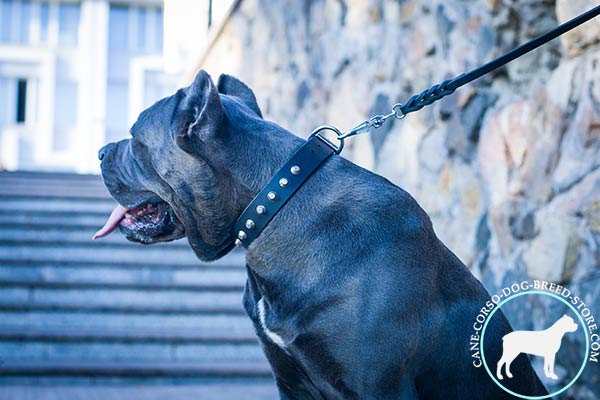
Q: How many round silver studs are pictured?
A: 7